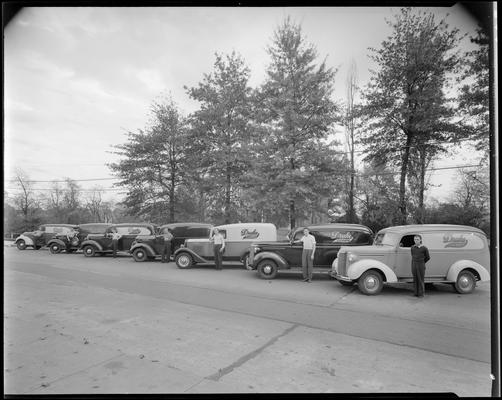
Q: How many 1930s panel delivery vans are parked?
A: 7